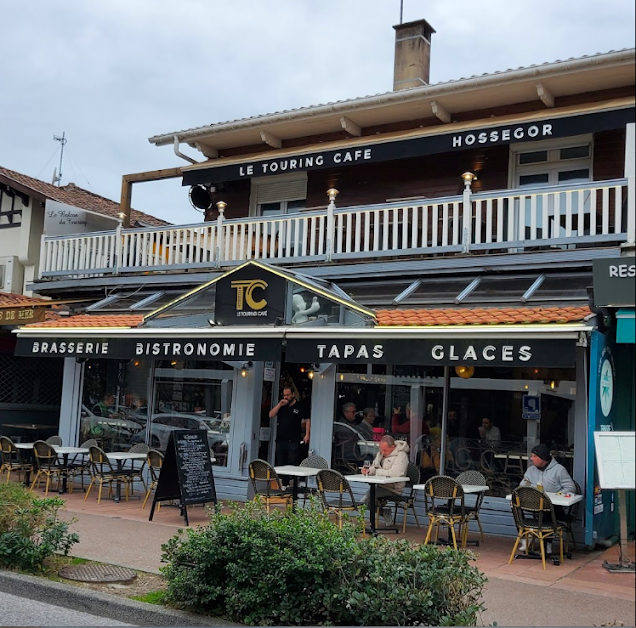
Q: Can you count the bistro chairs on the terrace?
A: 15